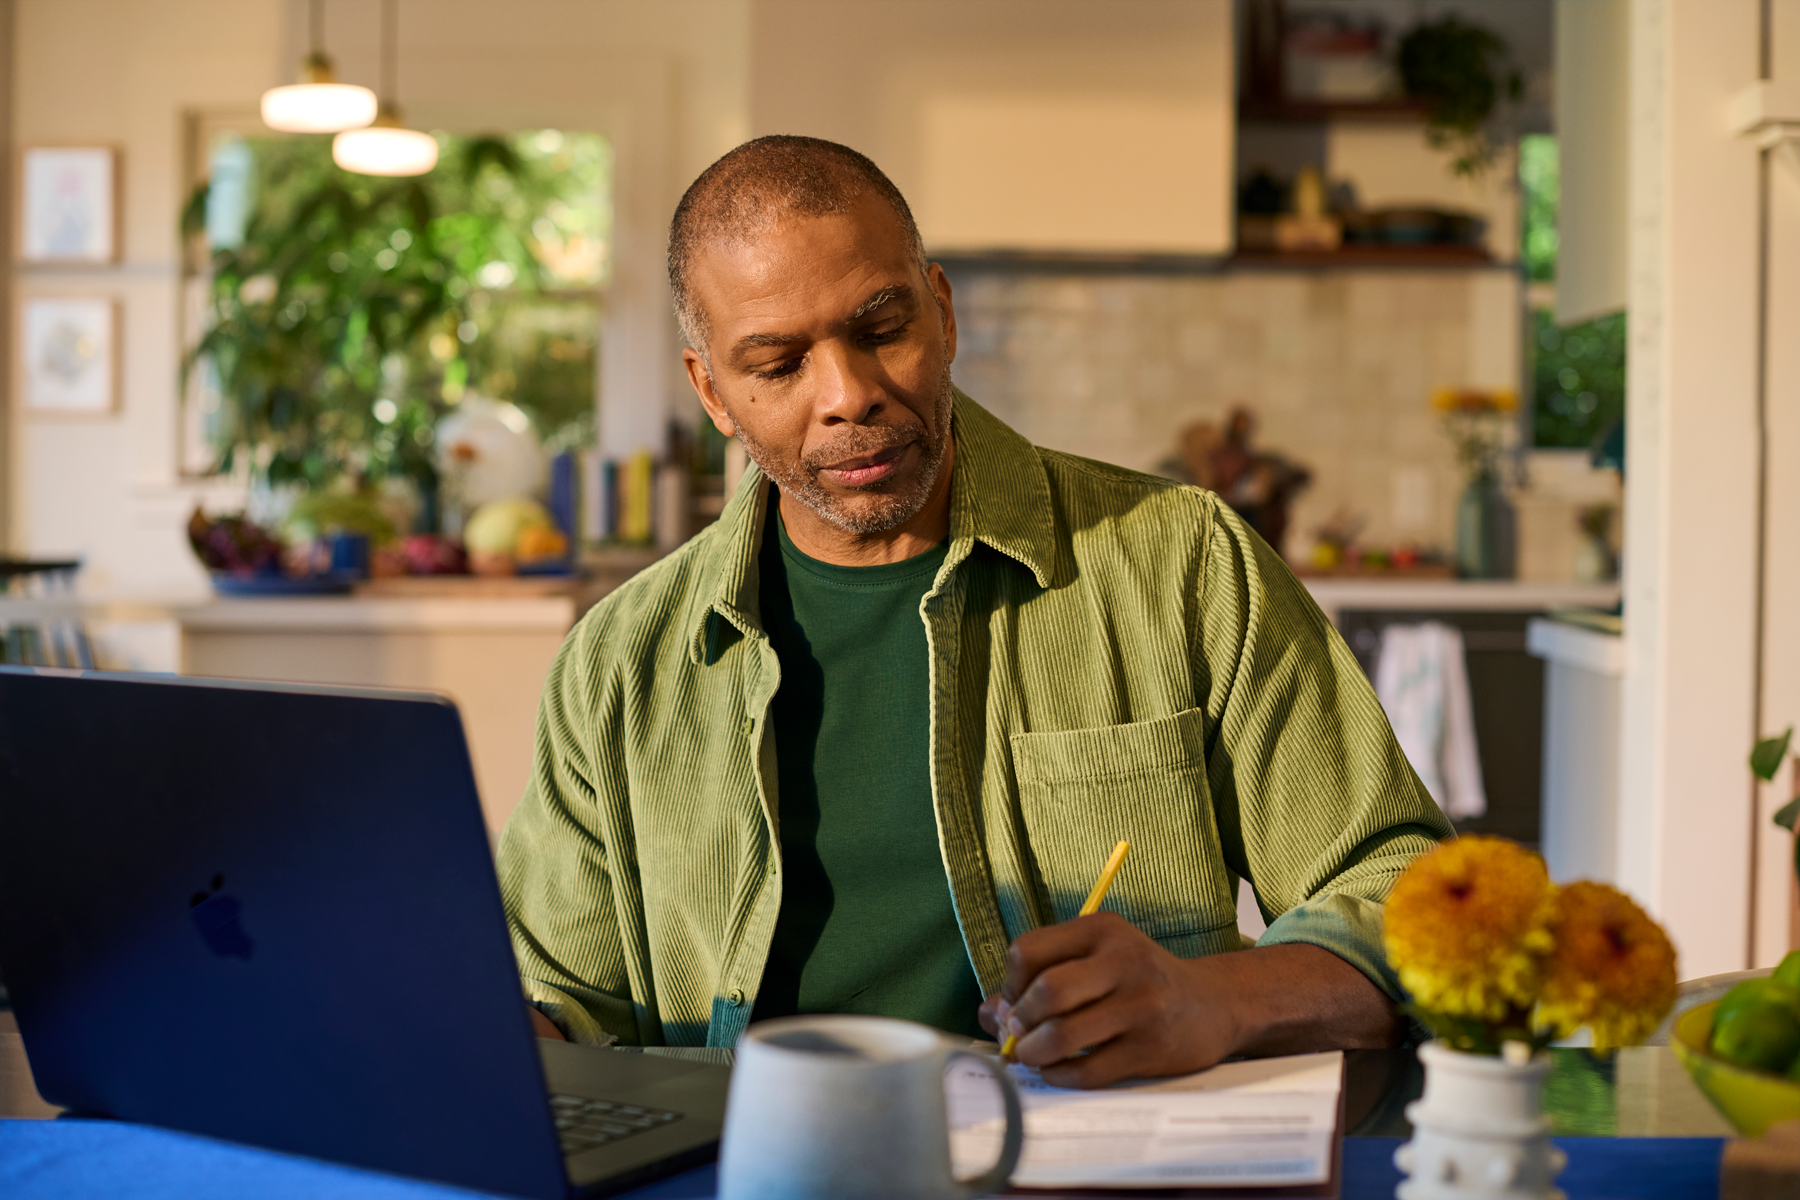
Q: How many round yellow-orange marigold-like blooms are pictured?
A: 2